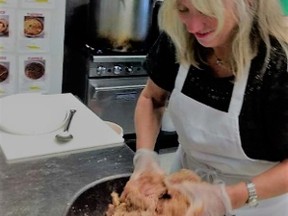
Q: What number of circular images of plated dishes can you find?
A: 4